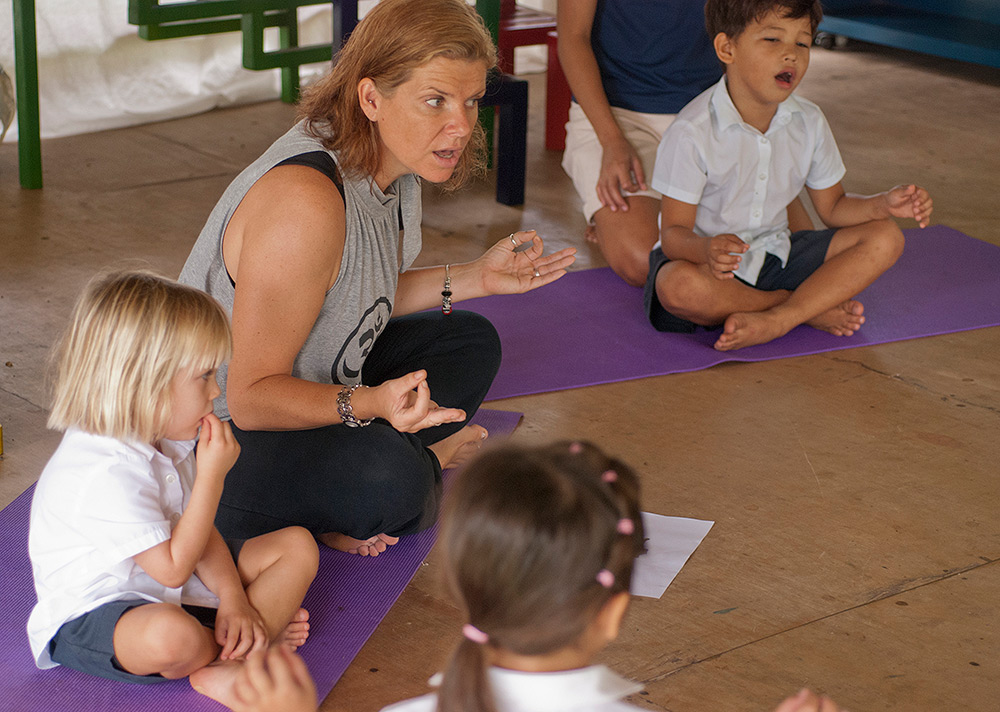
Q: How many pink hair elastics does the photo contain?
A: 5